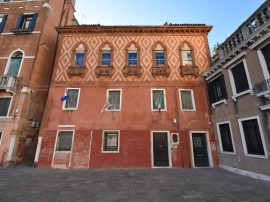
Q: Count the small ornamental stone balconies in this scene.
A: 5